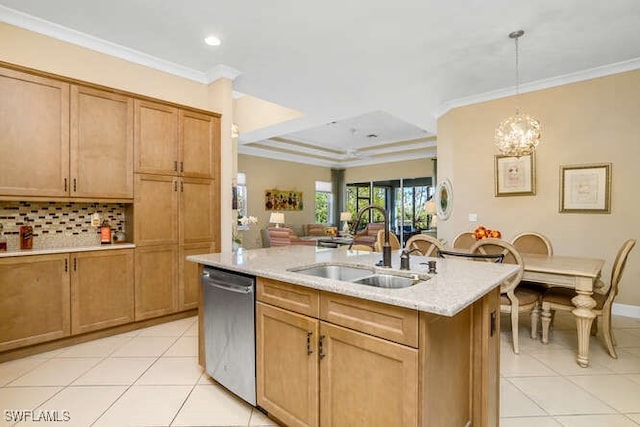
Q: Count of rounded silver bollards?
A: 0